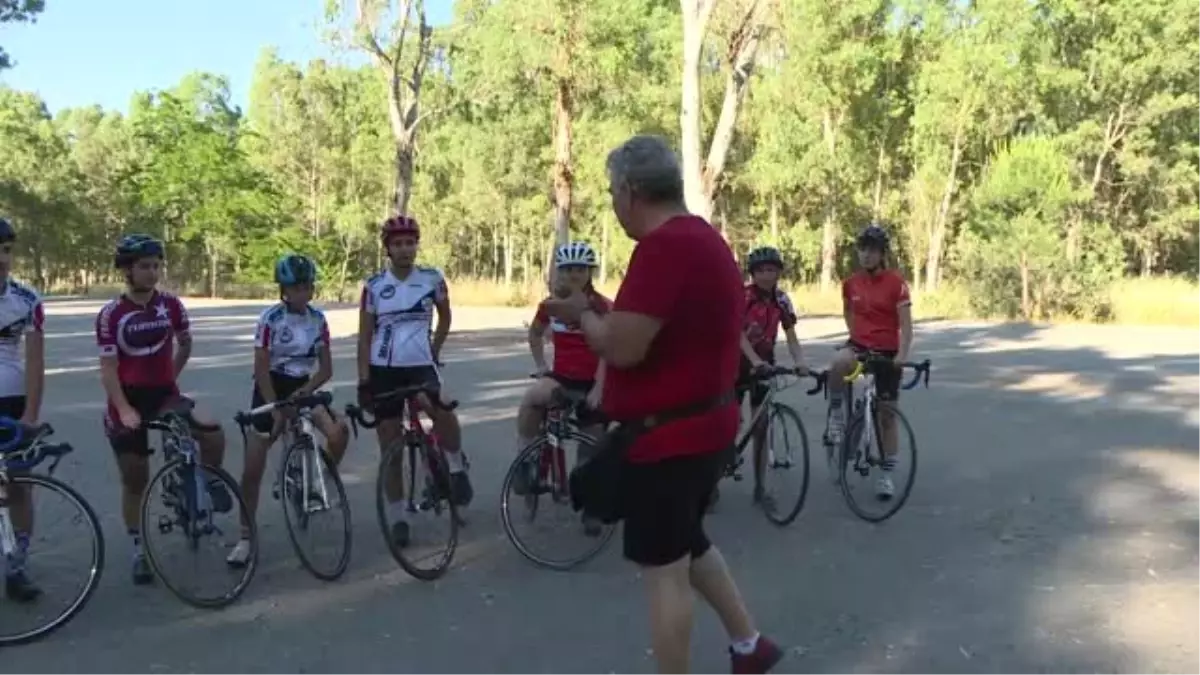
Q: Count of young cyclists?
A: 7